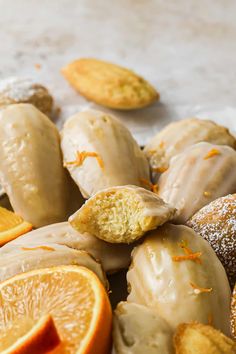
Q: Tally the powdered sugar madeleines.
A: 2